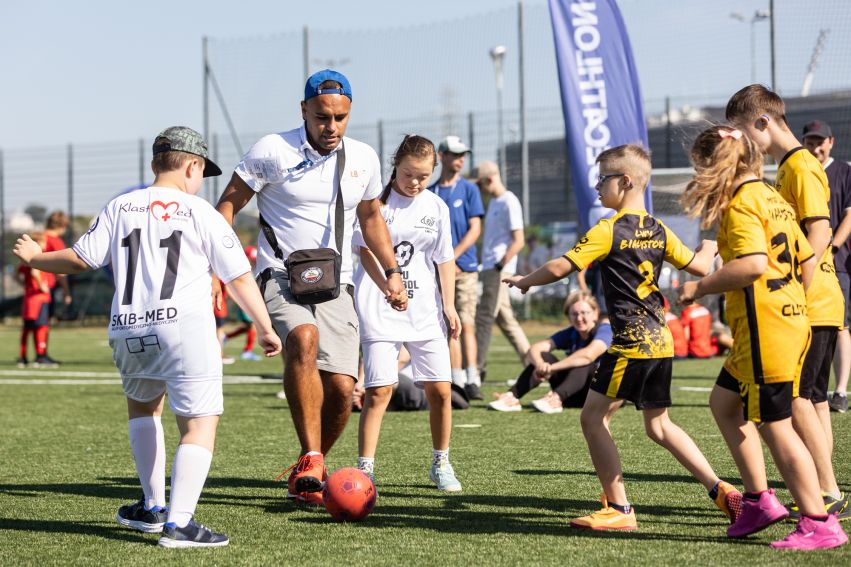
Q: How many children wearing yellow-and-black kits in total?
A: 3